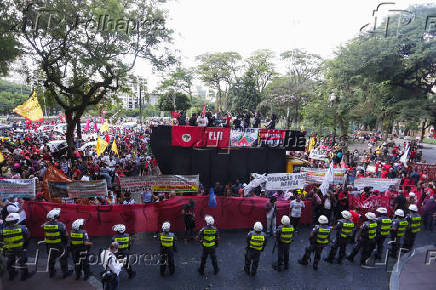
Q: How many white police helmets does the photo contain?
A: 14